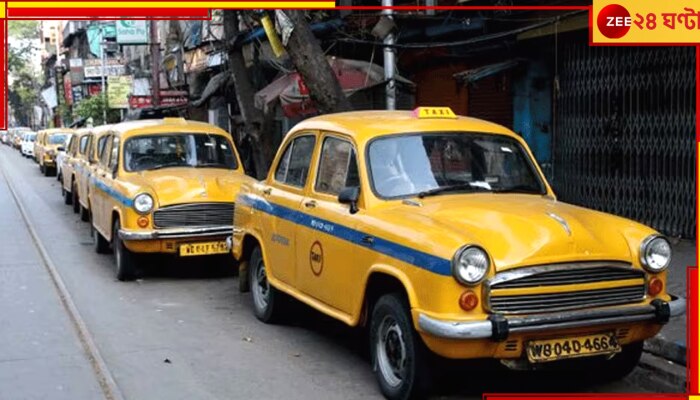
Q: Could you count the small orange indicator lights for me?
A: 3